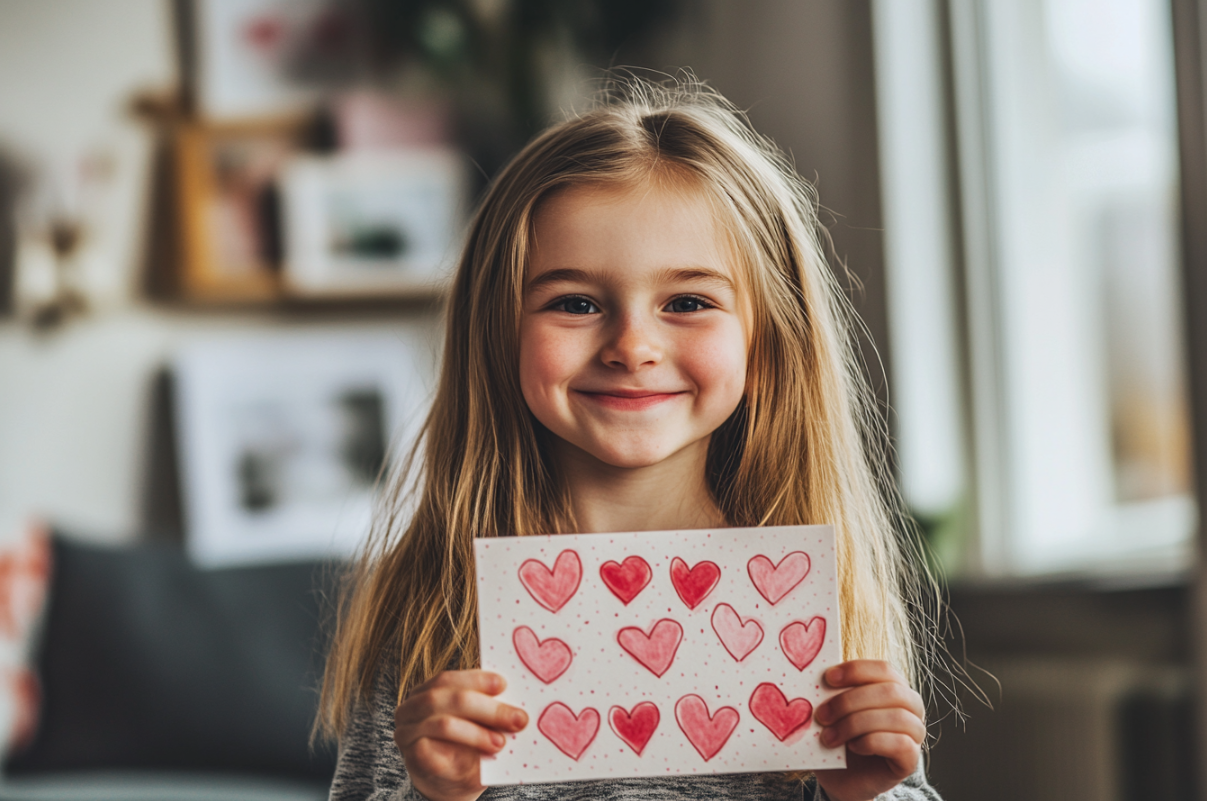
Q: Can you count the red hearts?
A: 4